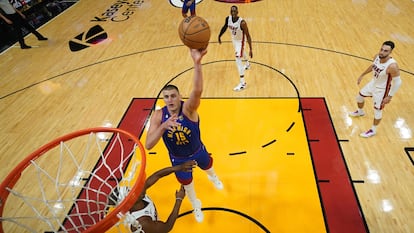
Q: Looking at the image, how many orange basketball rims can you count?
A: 1